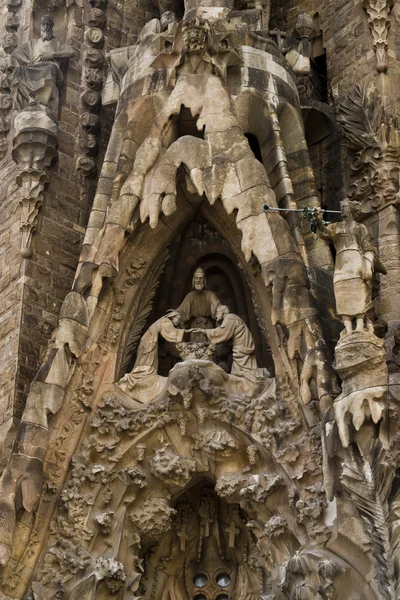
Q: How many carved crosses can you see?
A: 3